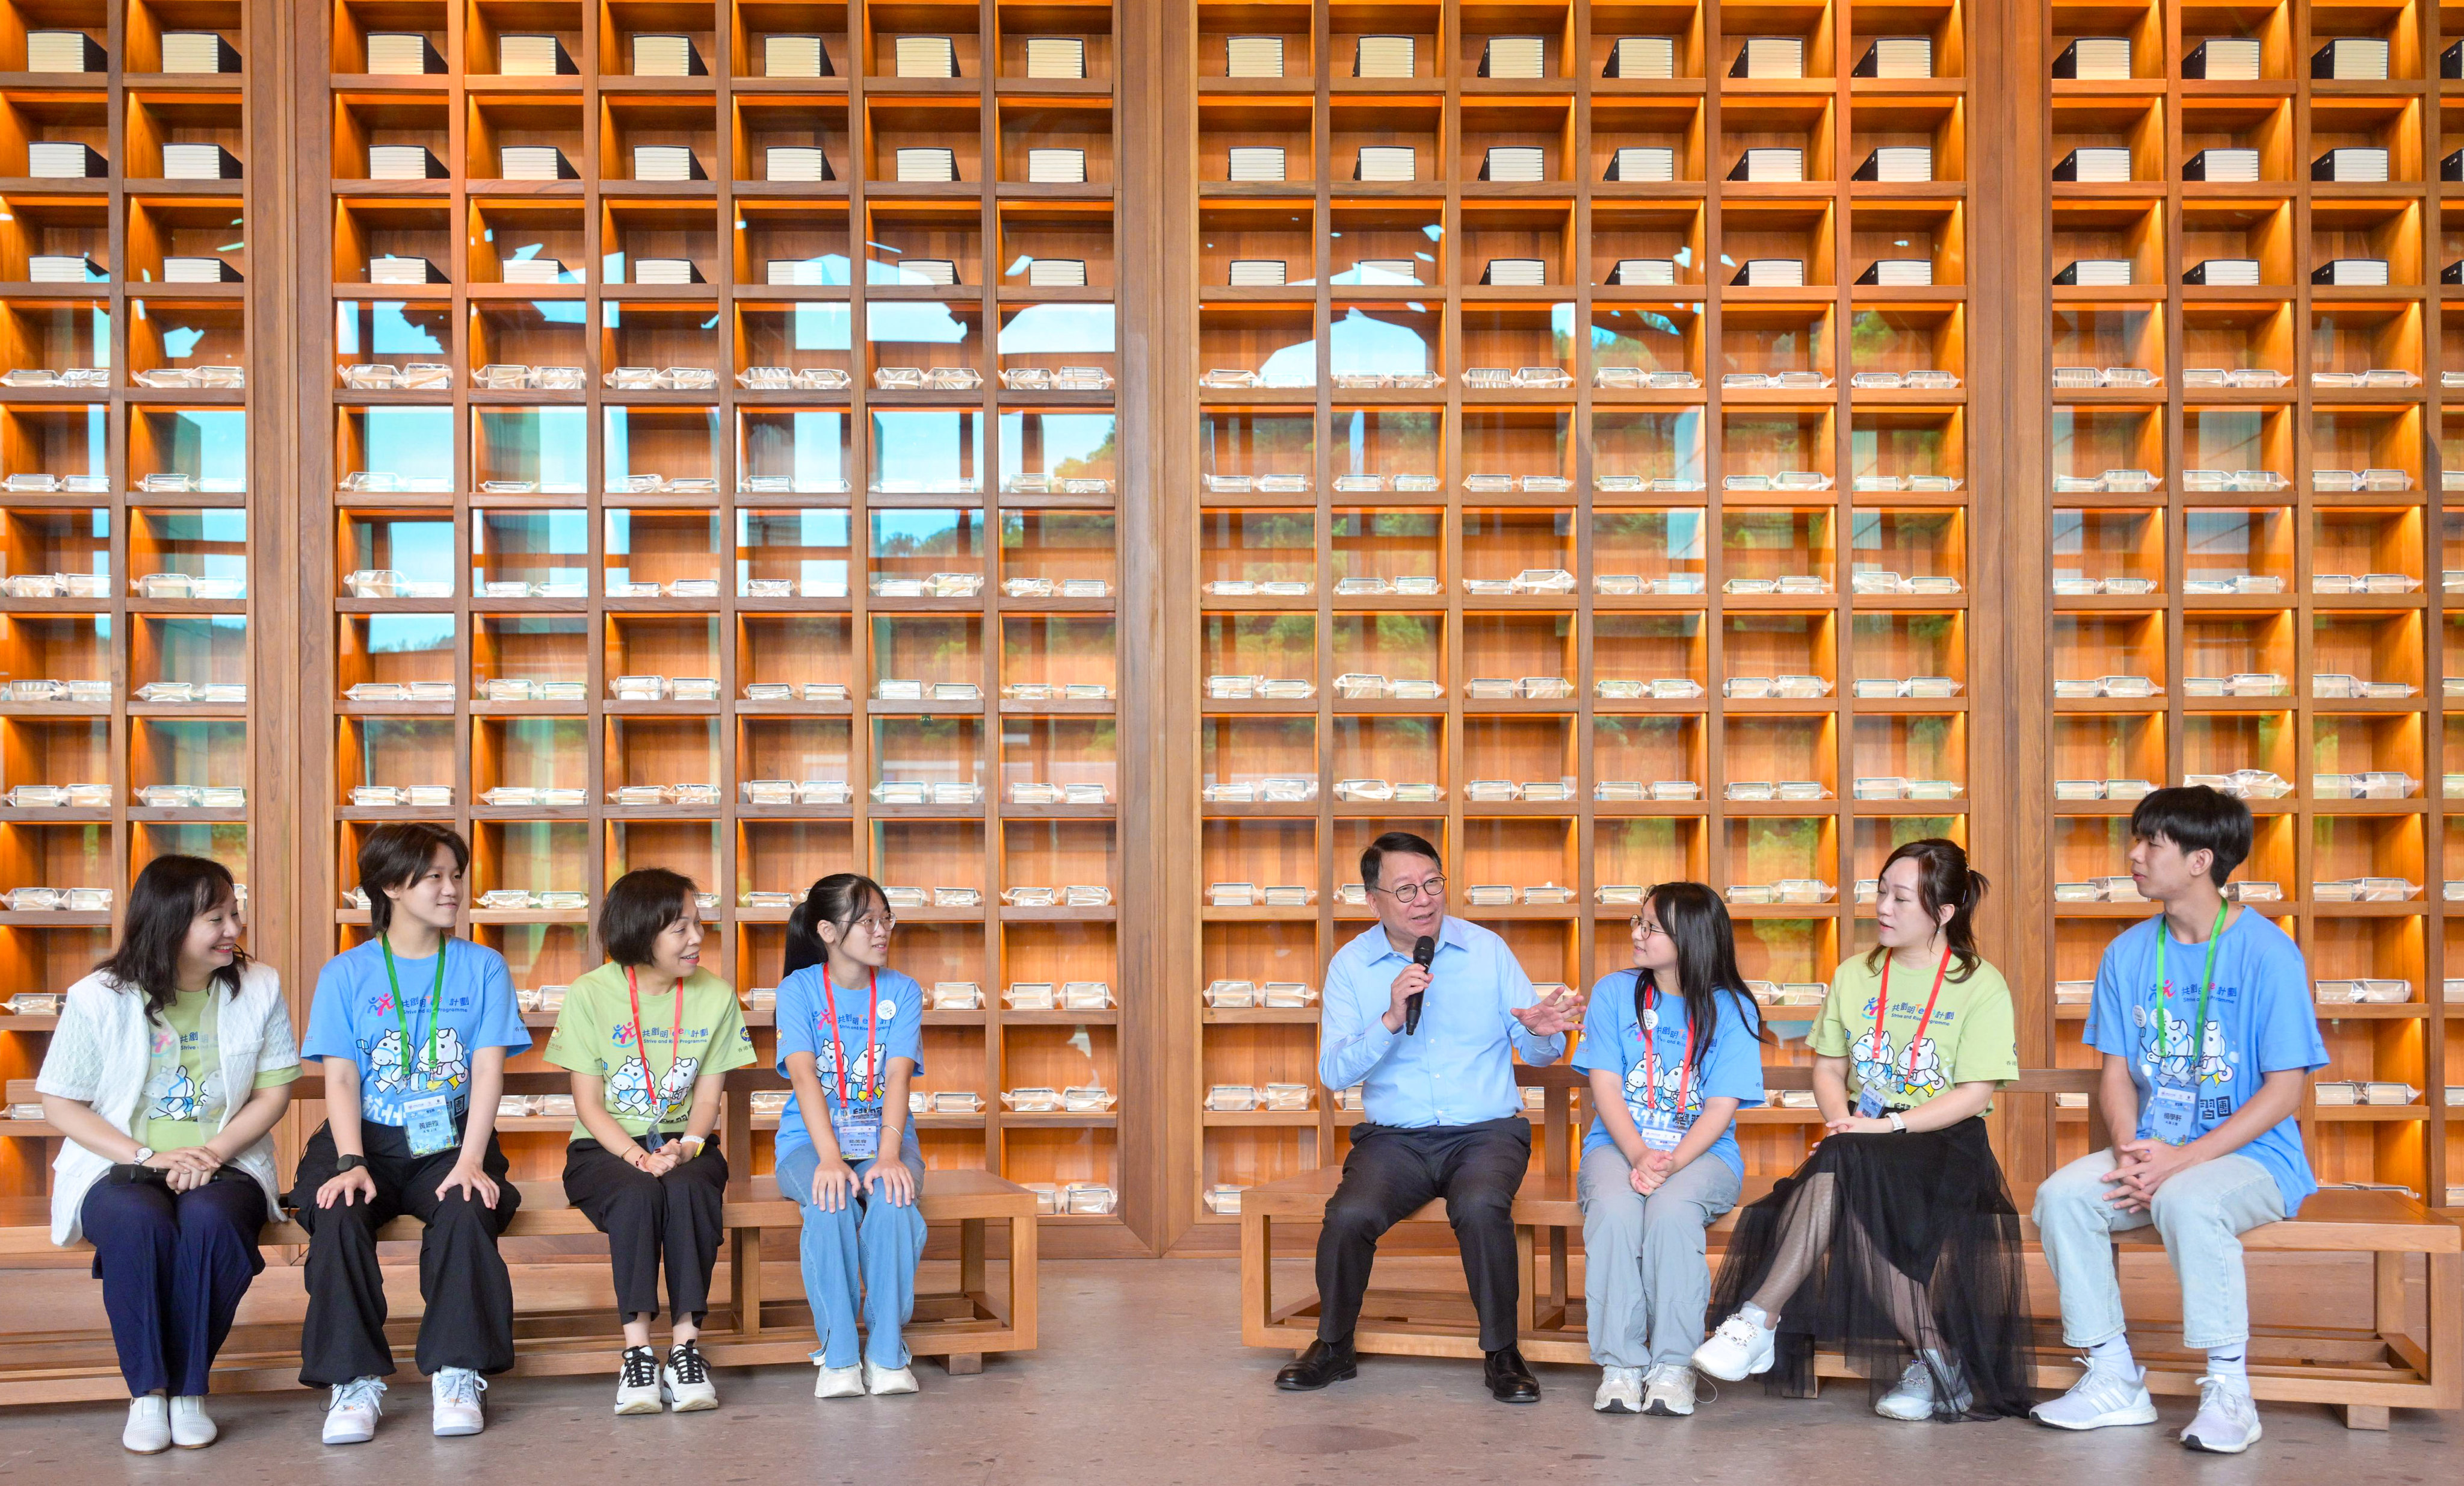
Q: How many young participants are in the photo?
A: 4